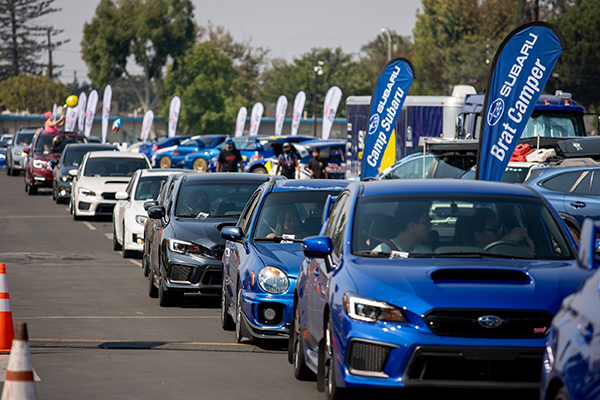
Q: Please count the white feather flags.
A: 12